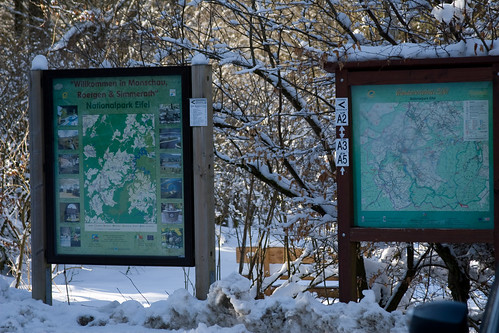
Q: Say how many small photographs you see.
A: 12